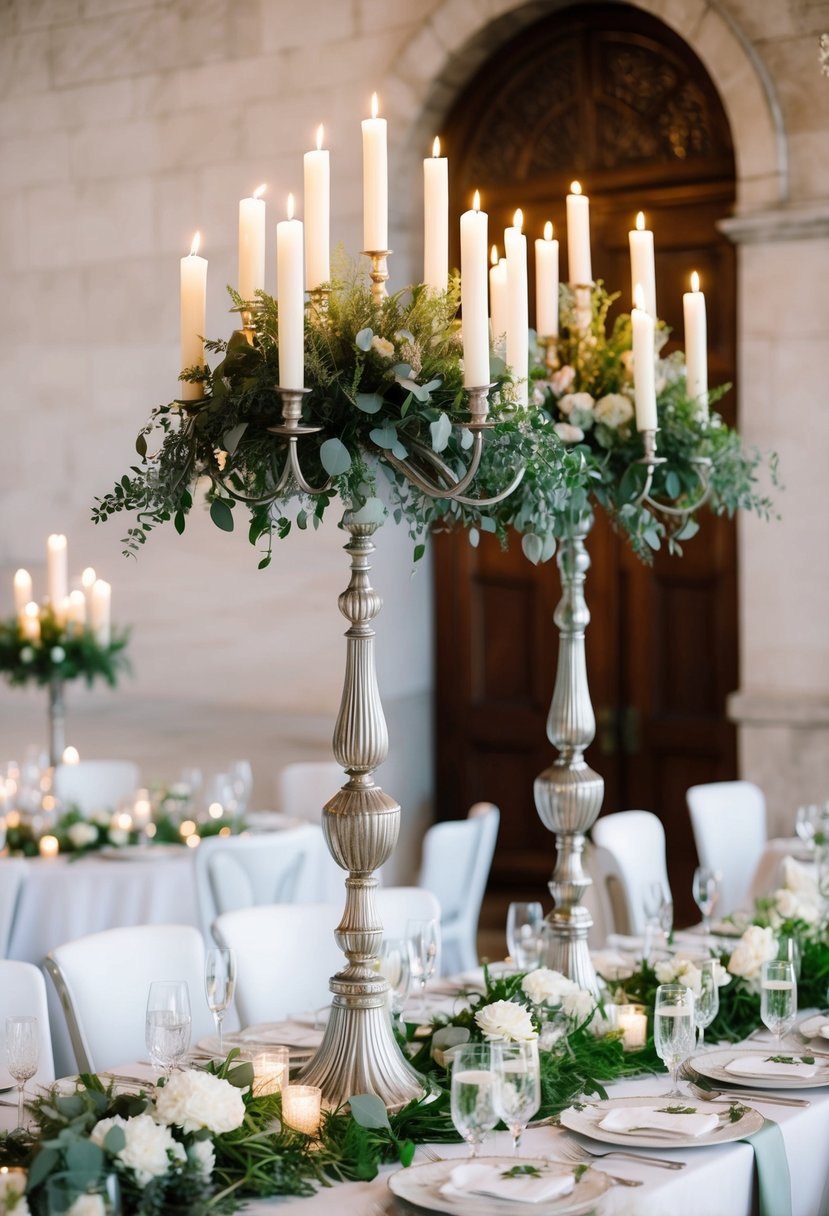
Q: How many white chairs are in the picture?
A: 11